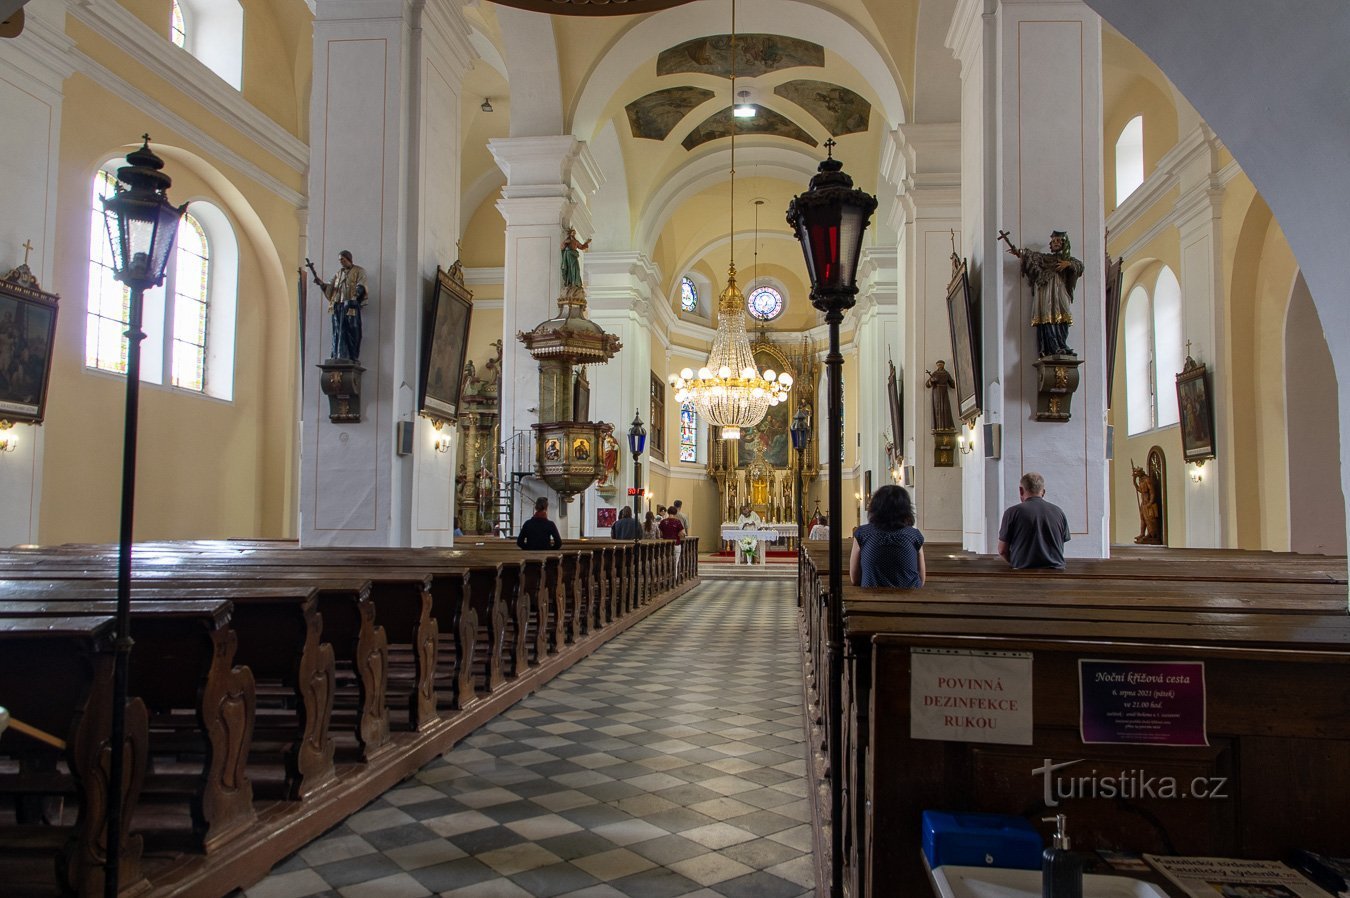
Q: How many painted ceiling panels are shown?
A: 4